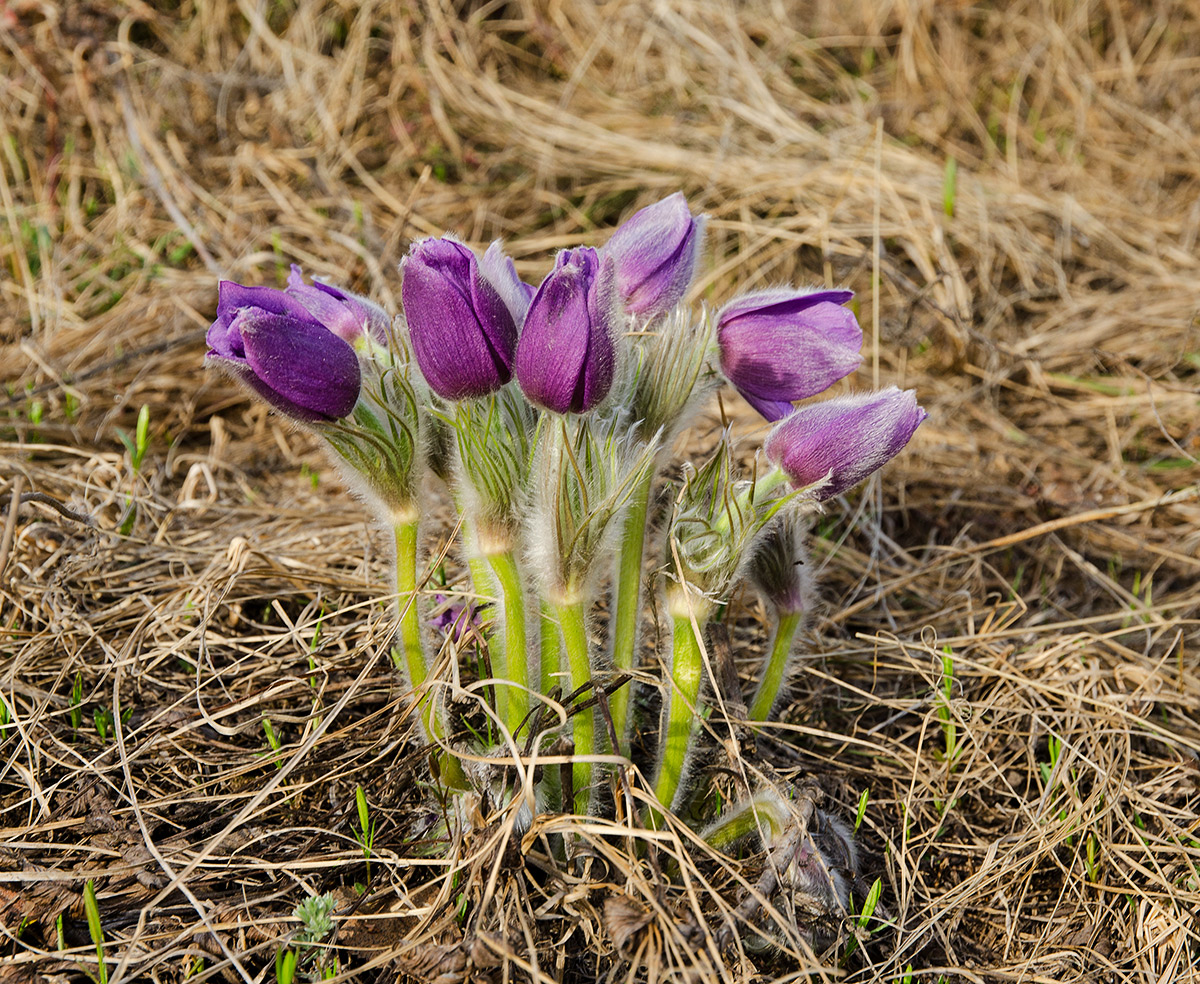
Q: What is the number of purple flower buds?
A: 8